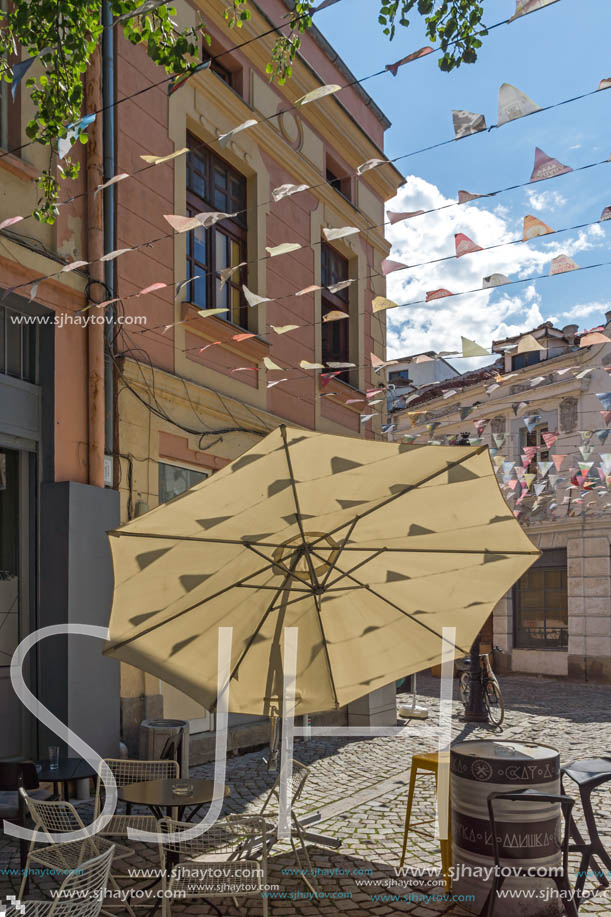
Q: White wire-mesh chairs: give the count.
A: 5